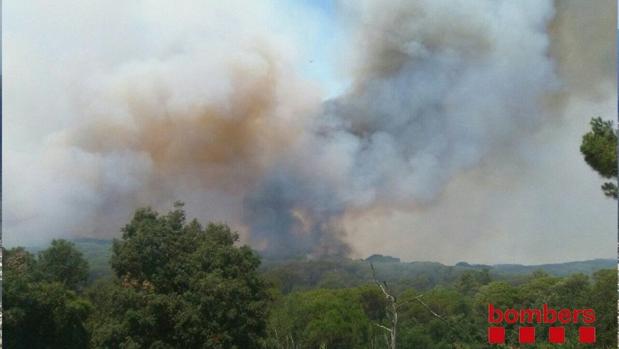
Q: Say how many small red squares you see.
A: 4